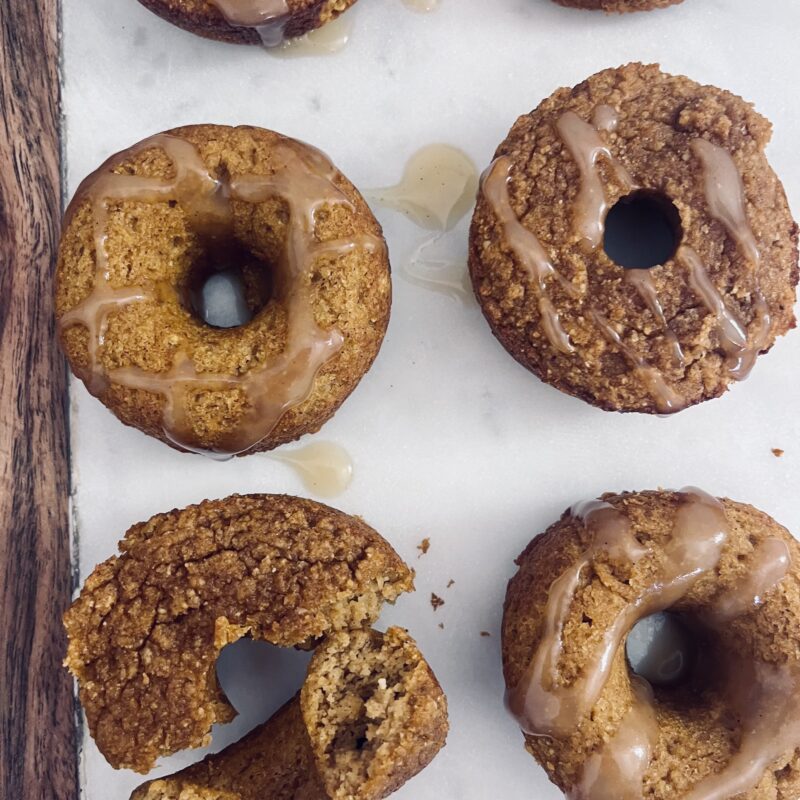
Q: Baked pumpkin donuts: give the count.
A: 6